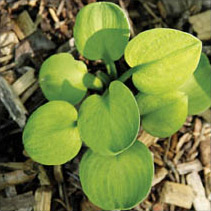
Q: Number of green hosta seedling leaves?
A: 8